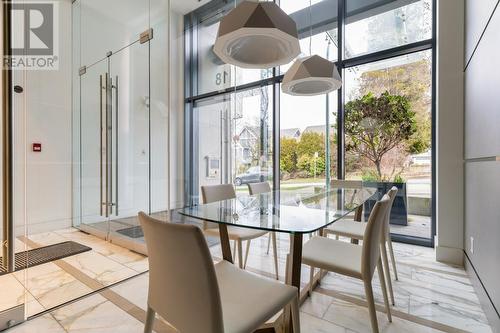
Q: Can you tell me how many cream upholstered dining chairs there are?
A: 6